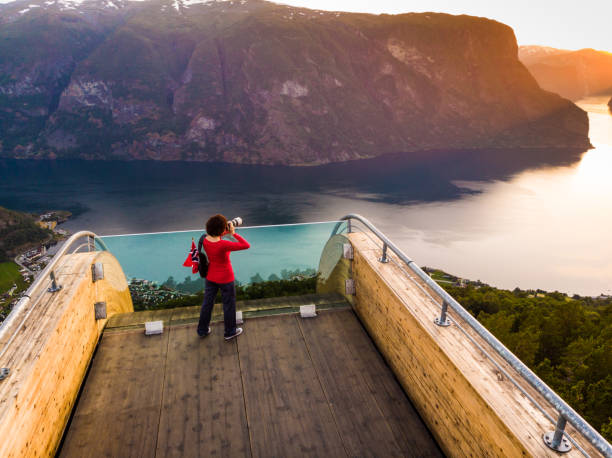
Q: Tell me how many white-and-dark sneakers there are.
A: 2